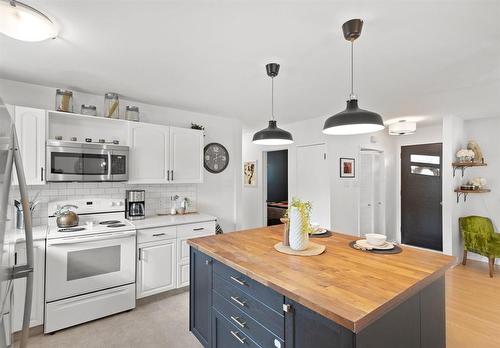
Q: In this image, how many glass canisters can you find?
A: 4